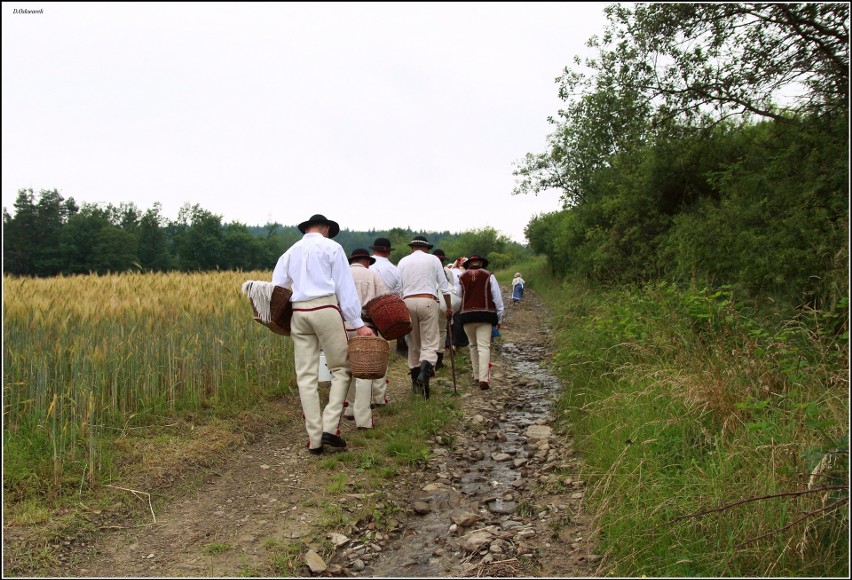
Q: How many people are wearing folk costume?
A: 8